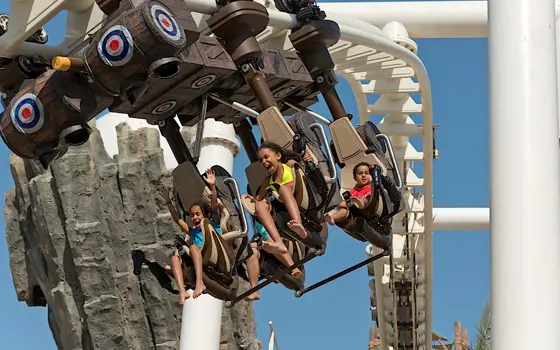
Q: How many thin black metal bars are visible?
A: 2